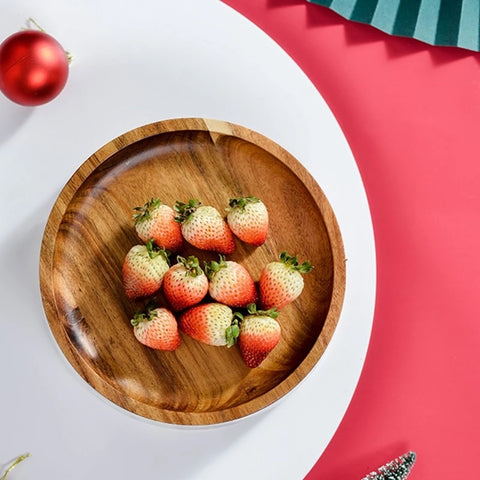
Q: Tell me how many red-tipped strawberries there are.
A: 10